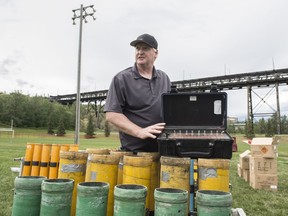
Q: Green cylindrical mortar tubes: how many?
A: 6